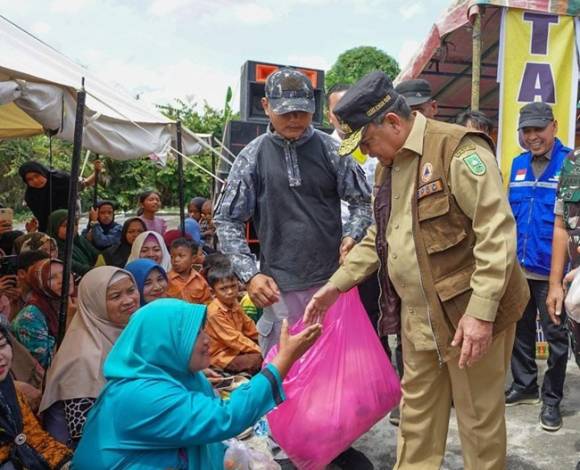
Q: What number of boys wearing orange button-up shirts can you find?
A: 2